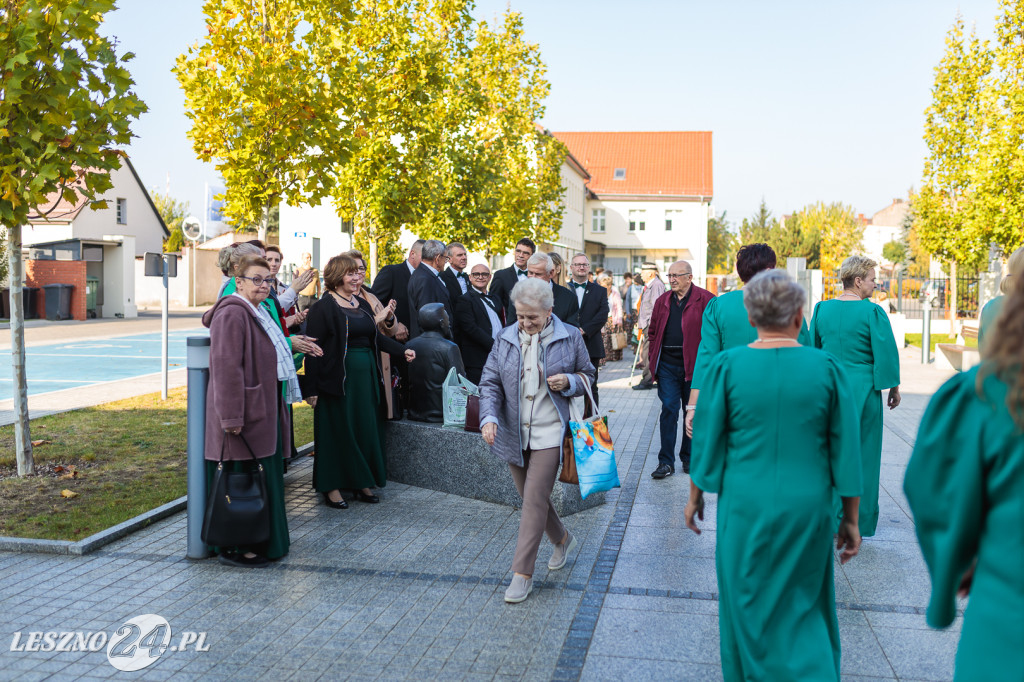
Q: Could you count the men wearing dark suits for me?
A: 7